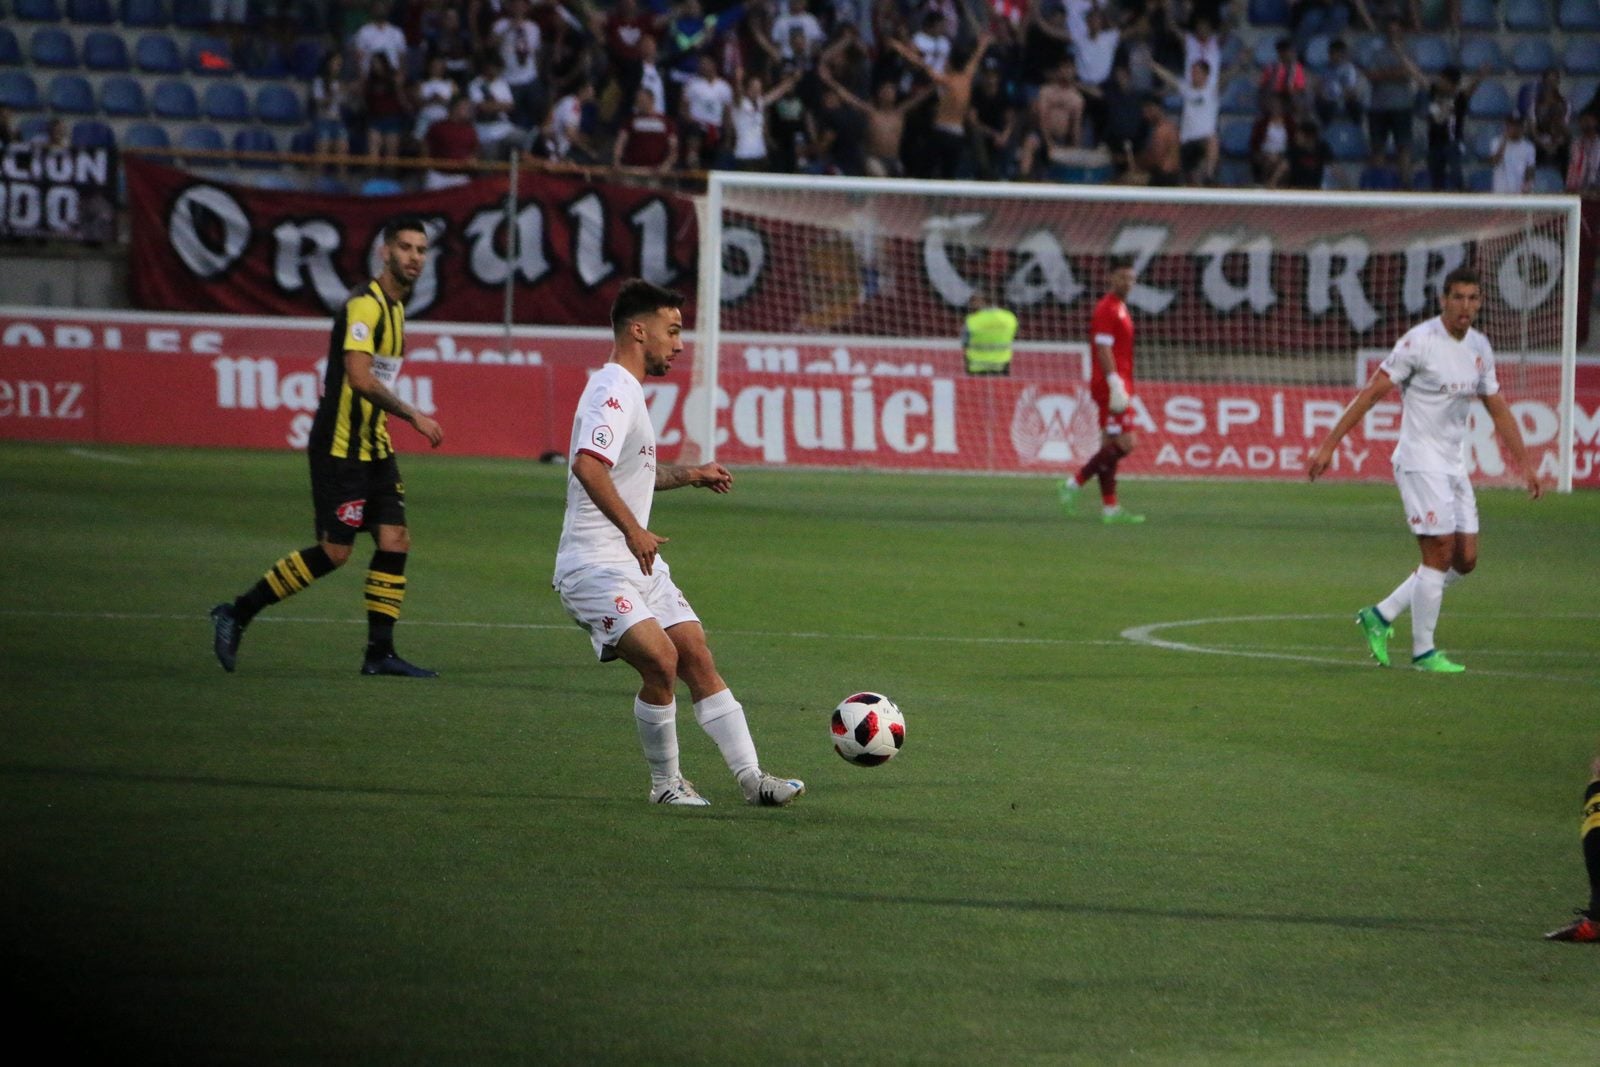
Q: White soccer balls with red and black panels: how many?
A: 1